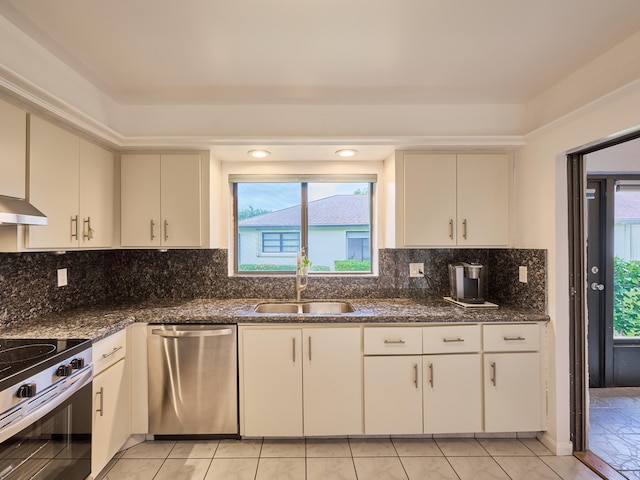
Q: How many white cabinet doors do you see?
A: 13